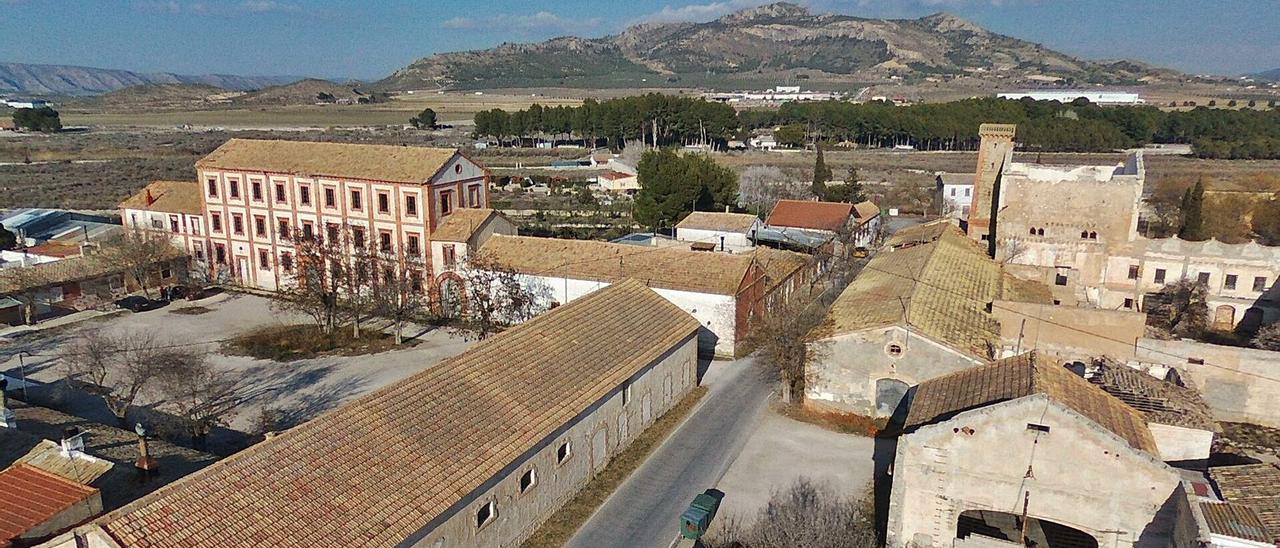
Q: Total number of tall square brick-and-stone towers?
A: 1